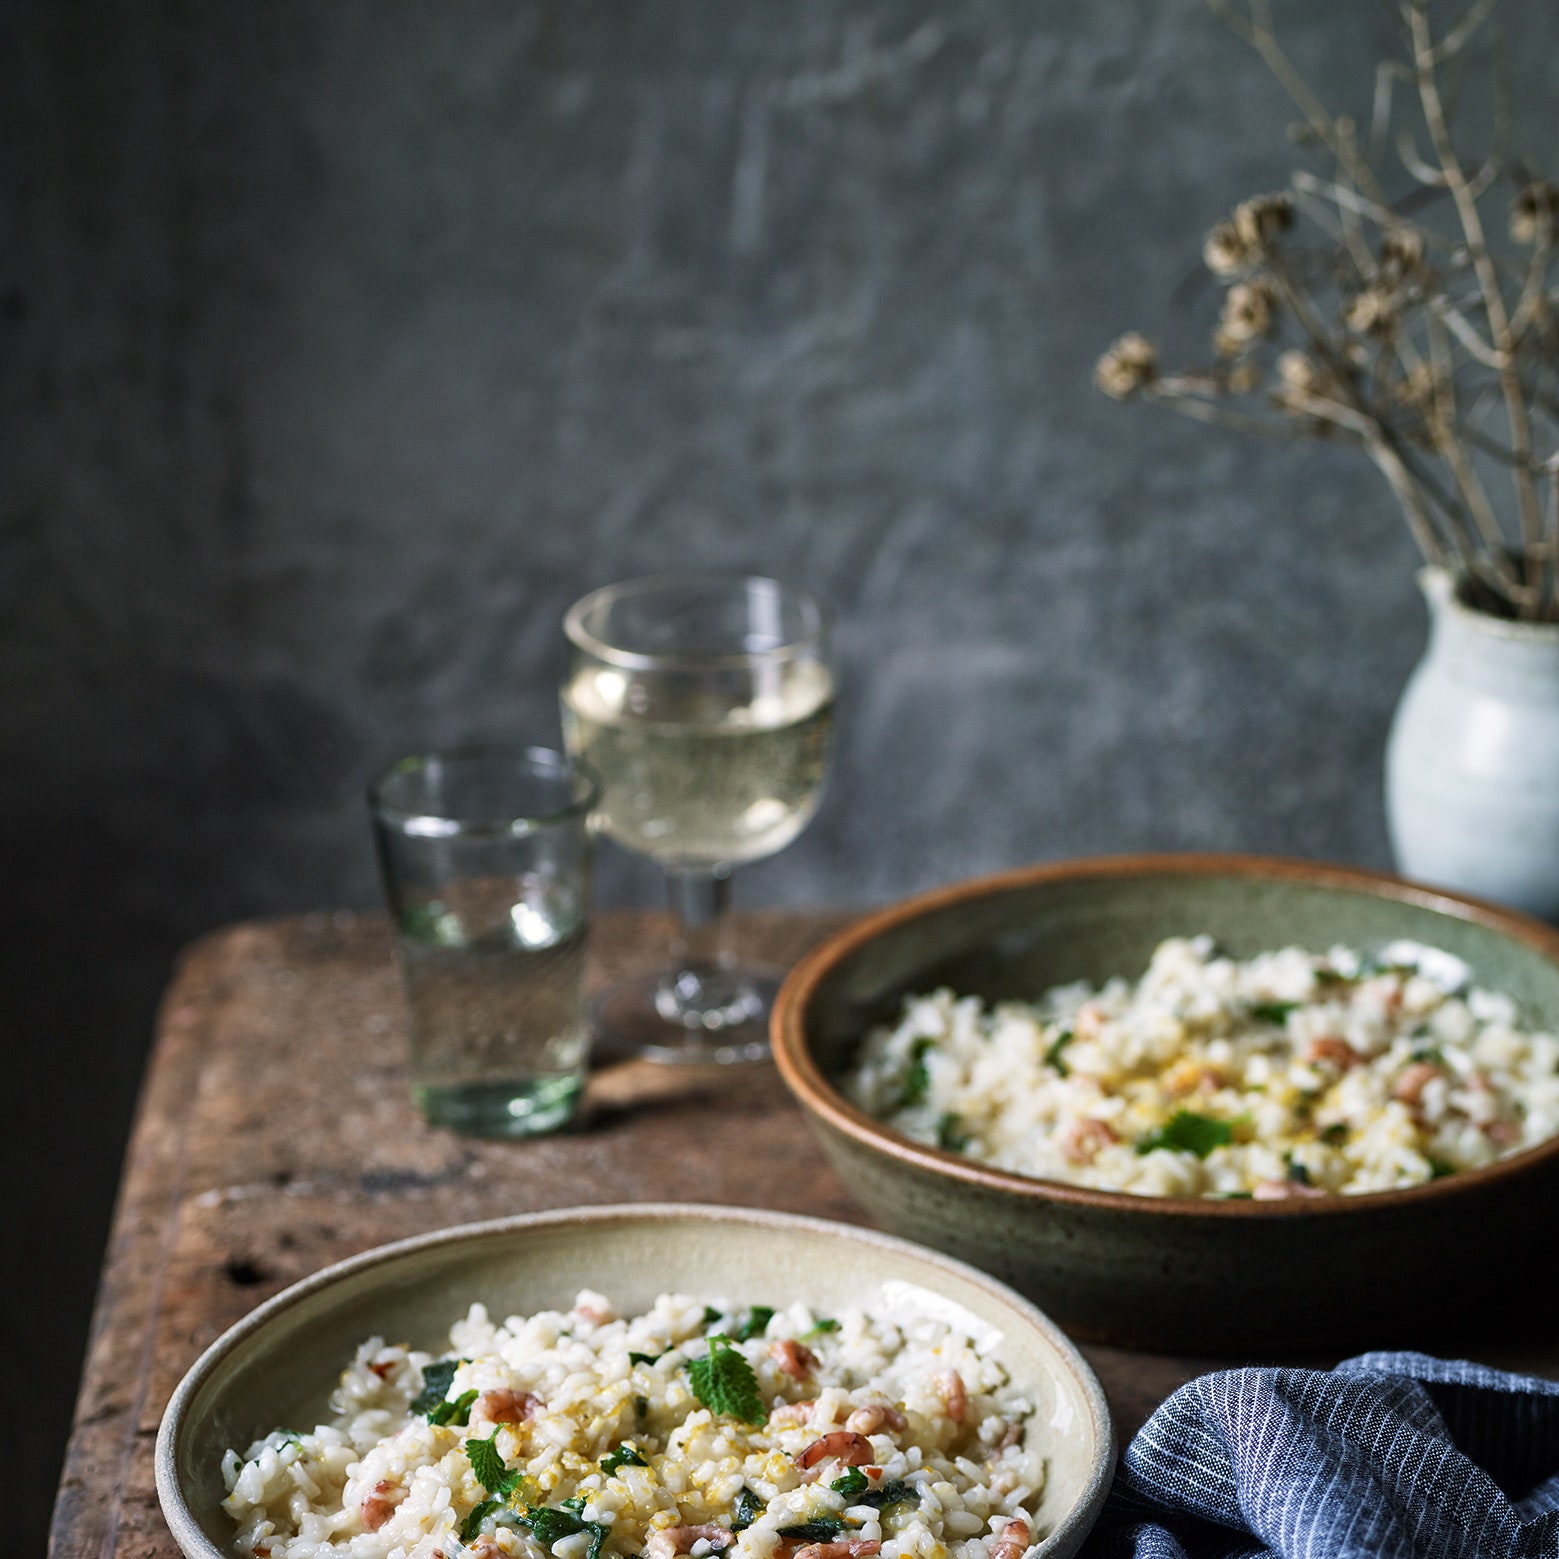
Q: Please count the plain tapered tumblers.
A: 1